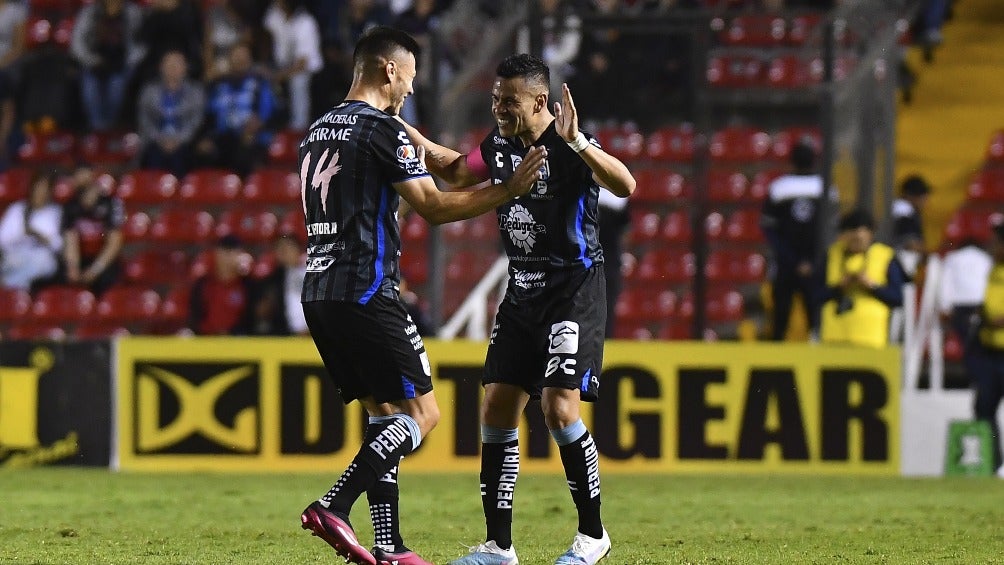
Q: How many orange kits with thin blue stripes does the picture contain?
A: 0